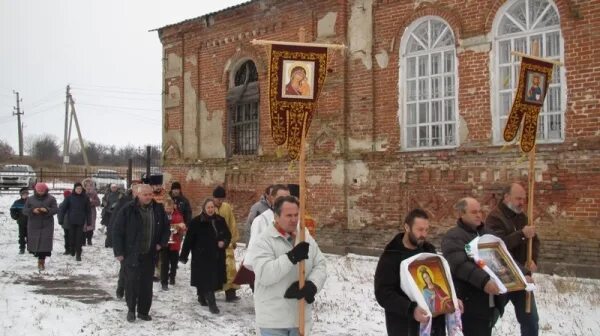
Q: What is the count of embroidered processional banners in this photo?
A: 2